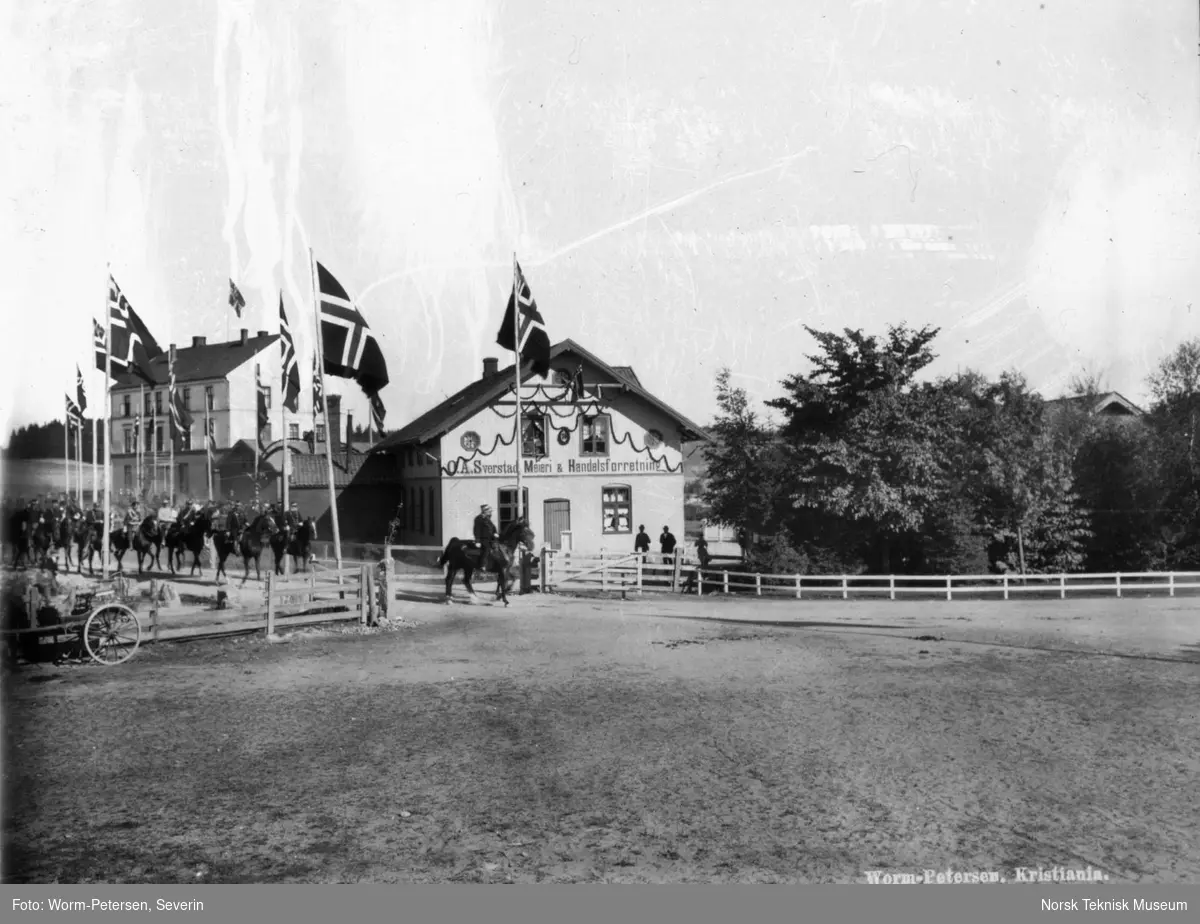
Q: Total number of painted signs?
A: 1